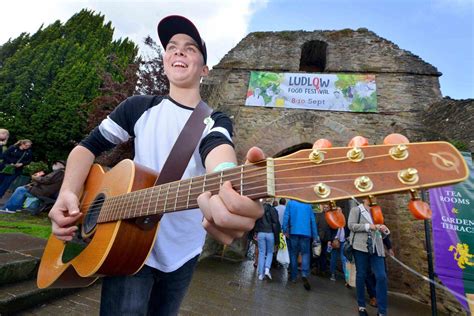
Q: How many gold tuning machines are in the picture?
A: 6